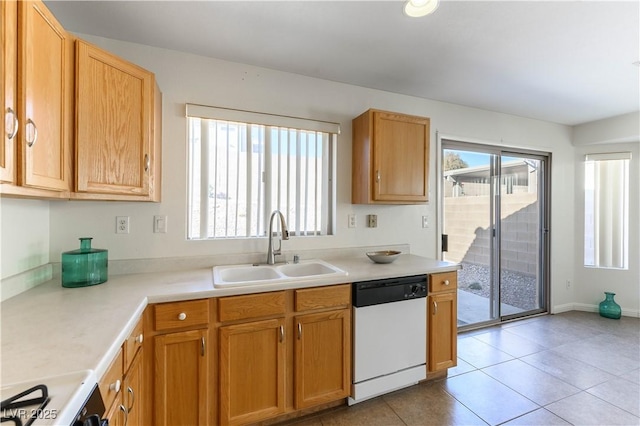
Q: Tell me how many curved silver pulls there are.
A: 10